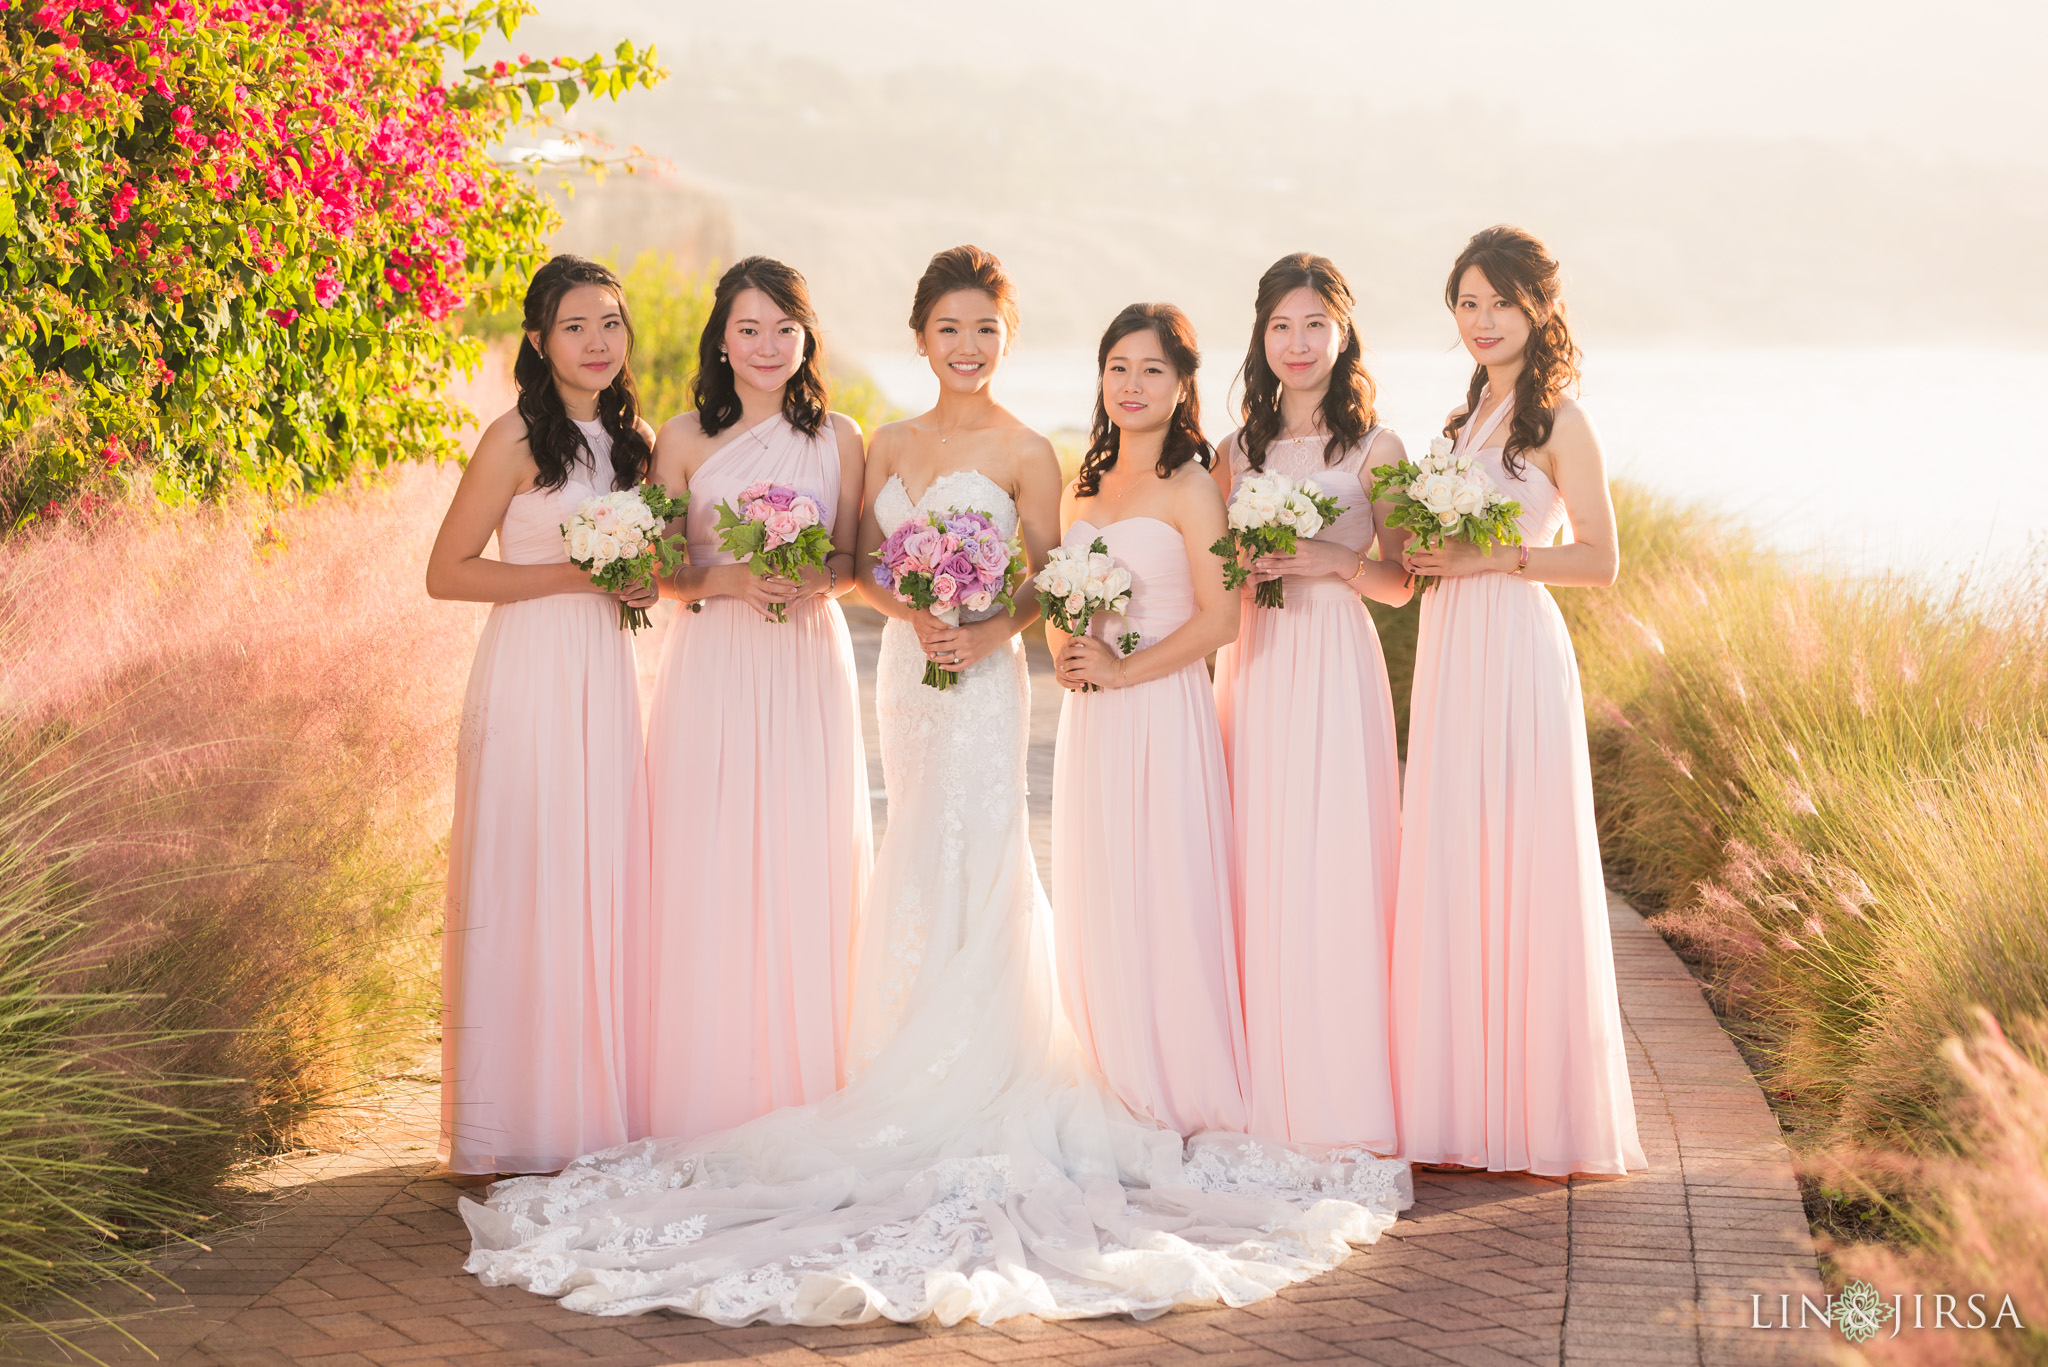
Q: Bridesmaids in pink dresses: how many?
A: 5